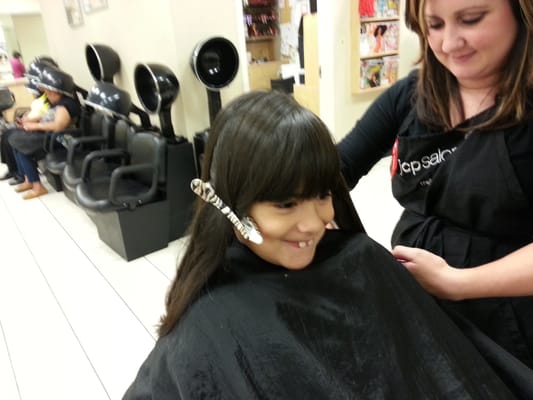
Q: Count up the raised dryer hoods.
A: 3